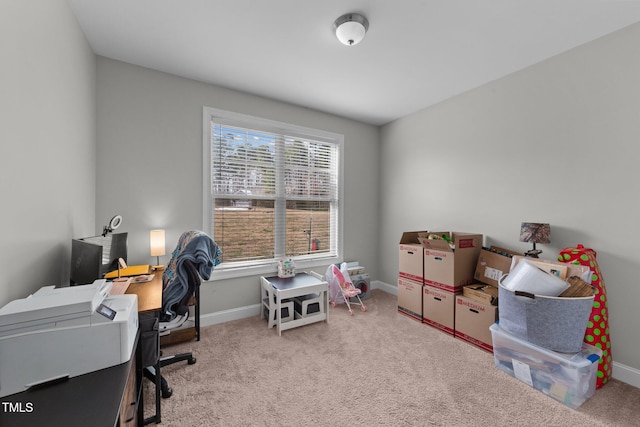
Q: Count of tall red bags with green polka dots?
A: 1